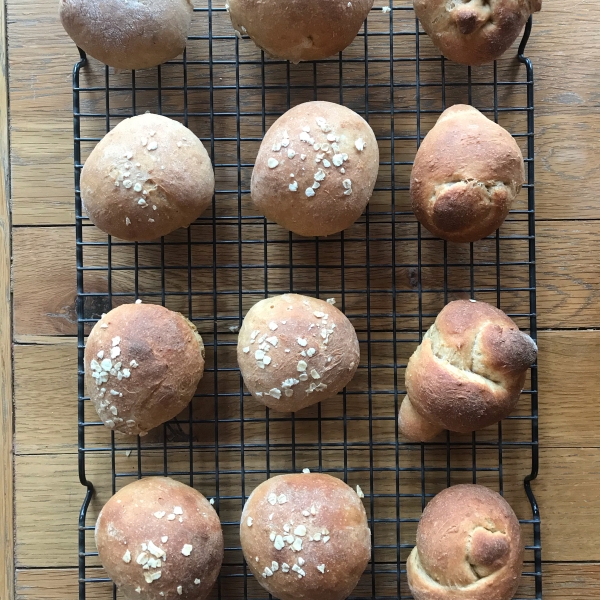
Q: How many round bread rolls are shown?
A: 8